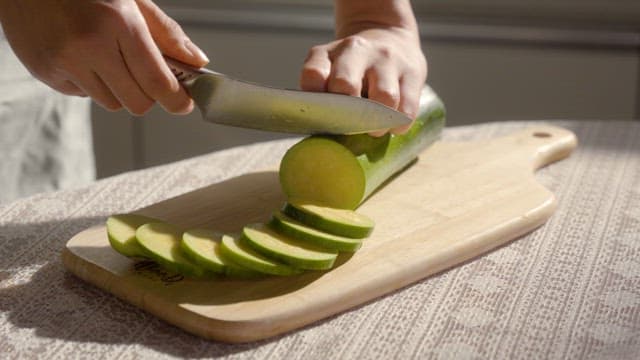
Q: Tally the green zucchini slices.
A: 7